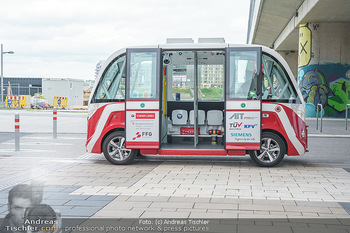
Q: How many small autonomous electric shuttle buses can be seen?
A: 1